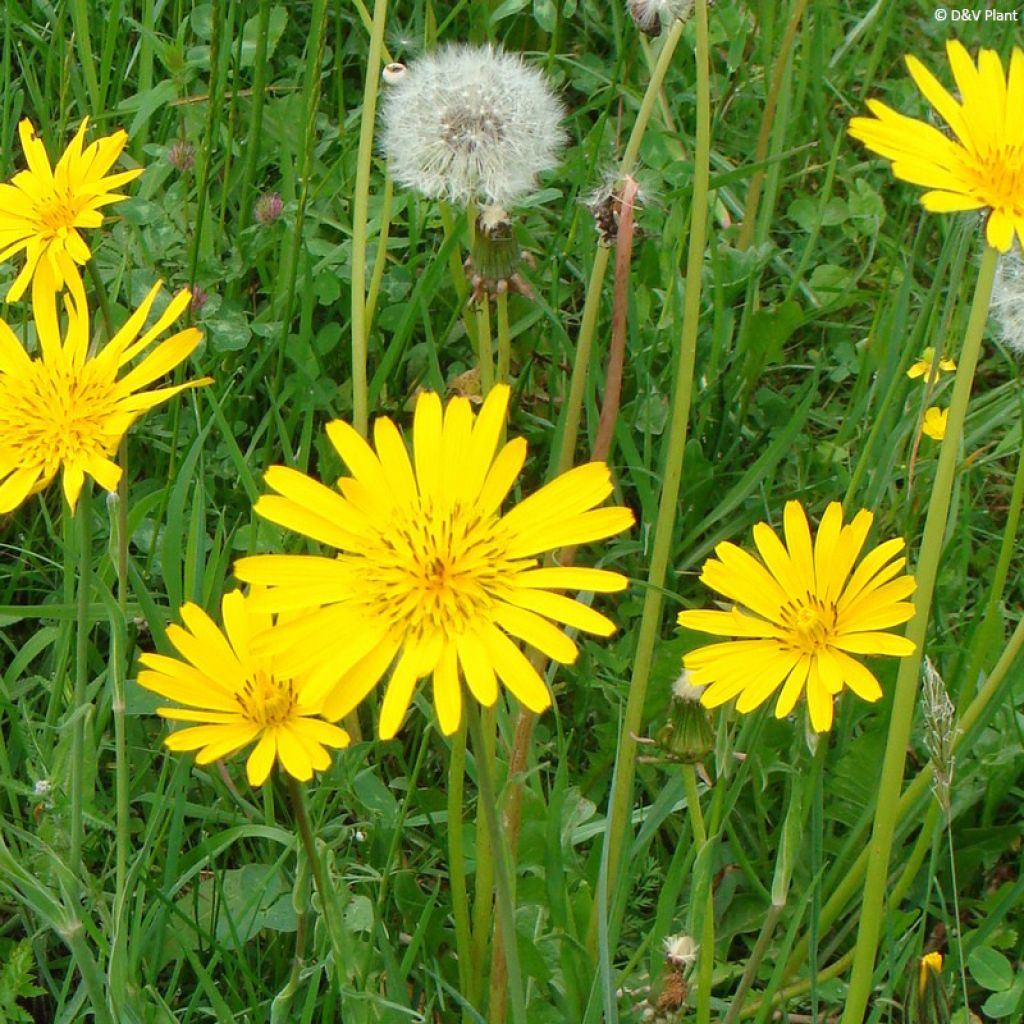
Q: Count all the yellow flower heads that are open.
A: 6